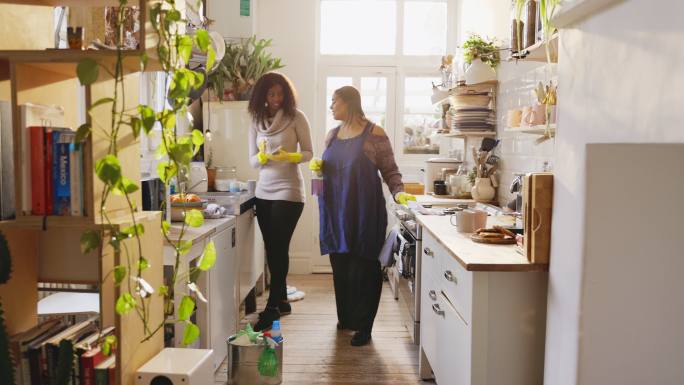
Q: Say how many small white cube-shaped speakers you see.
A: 1